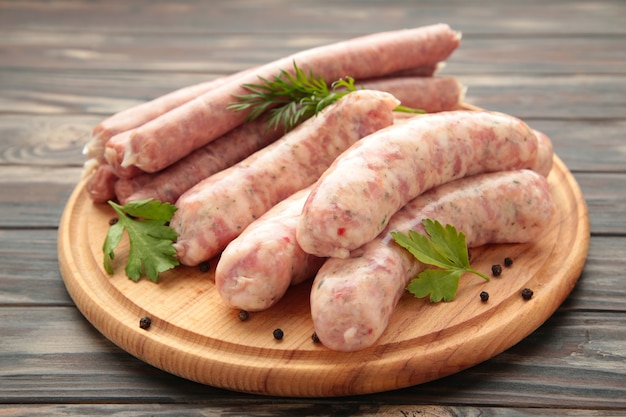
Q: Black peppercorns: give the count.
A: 10